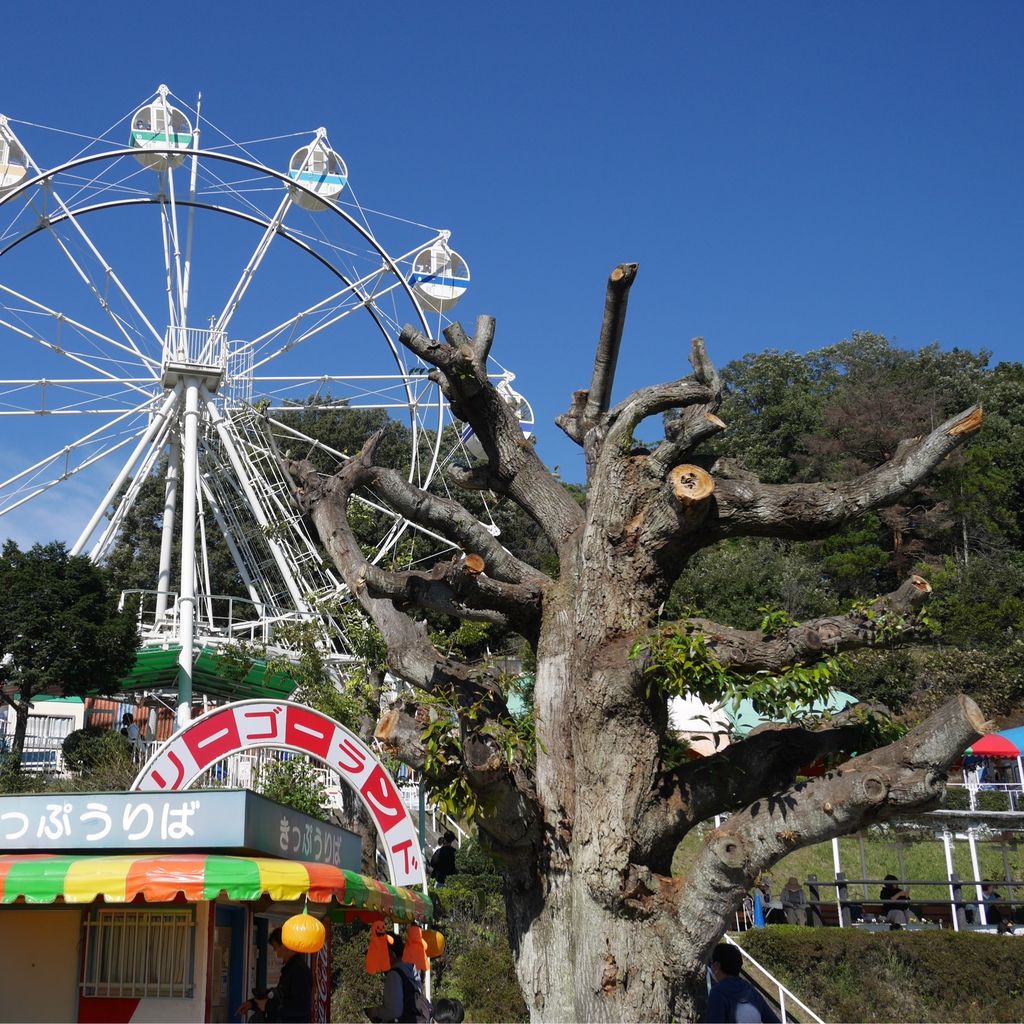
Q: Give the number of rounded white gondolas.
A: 5